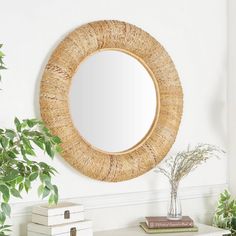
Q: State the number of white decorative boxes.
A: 2